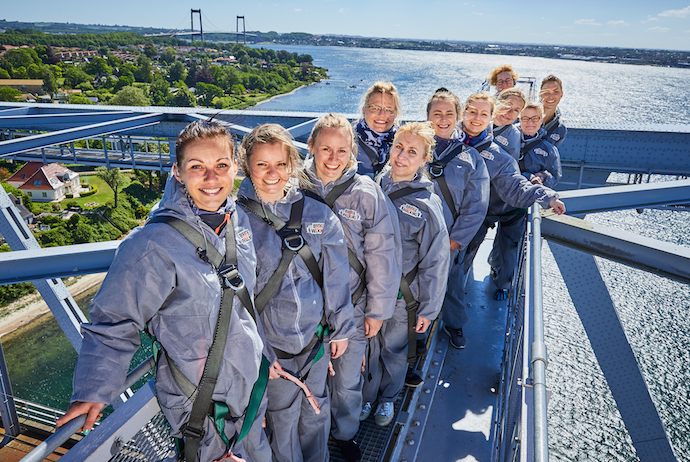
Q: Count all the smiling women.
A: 11